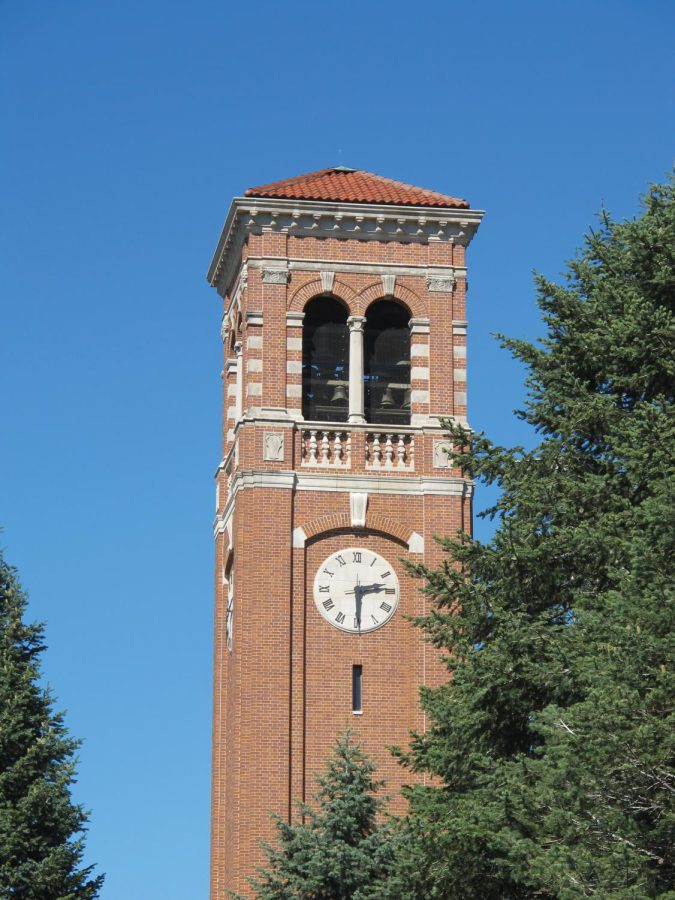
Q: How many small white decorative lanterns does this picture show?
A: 0